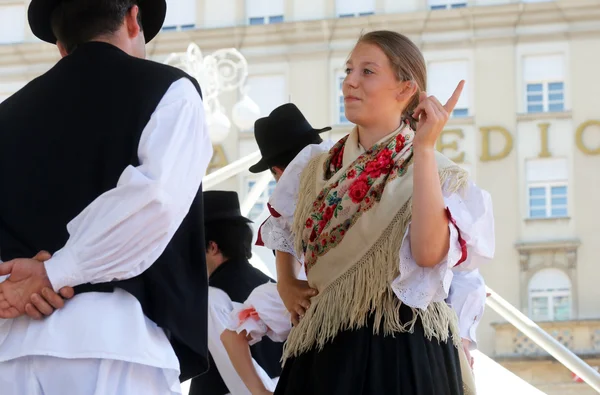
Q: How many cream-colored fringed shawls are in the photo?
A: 1